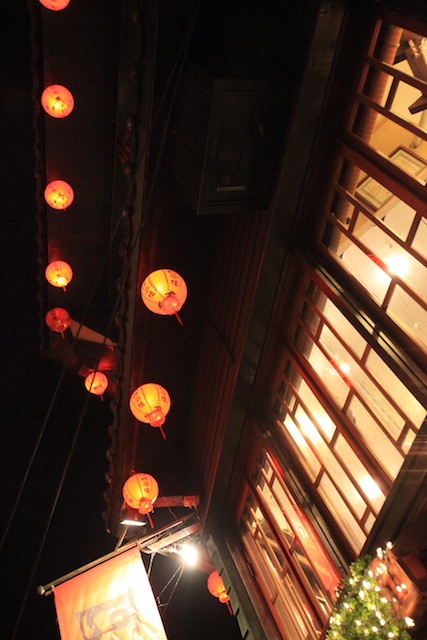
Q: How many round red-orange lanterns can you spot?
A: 10